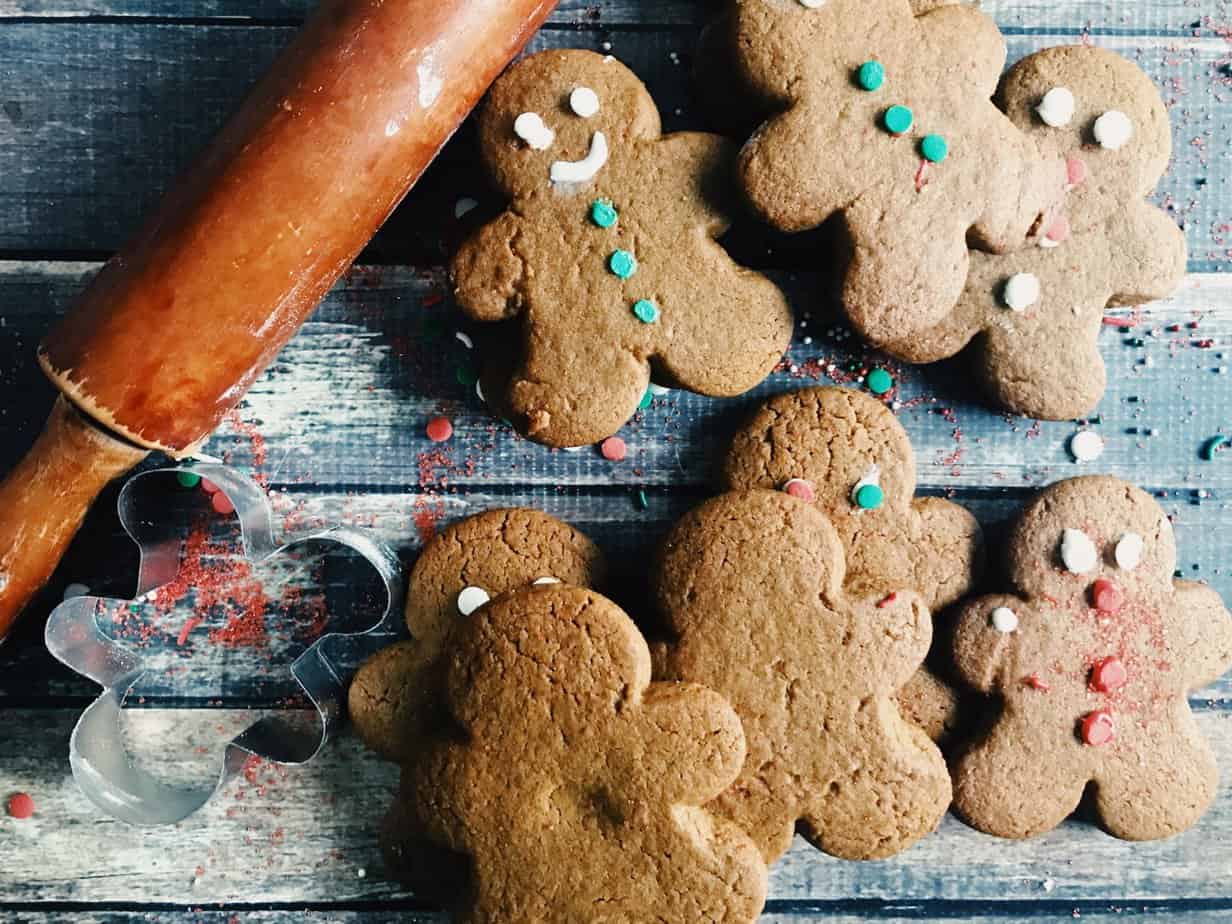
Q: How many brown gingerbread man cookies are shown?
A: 8